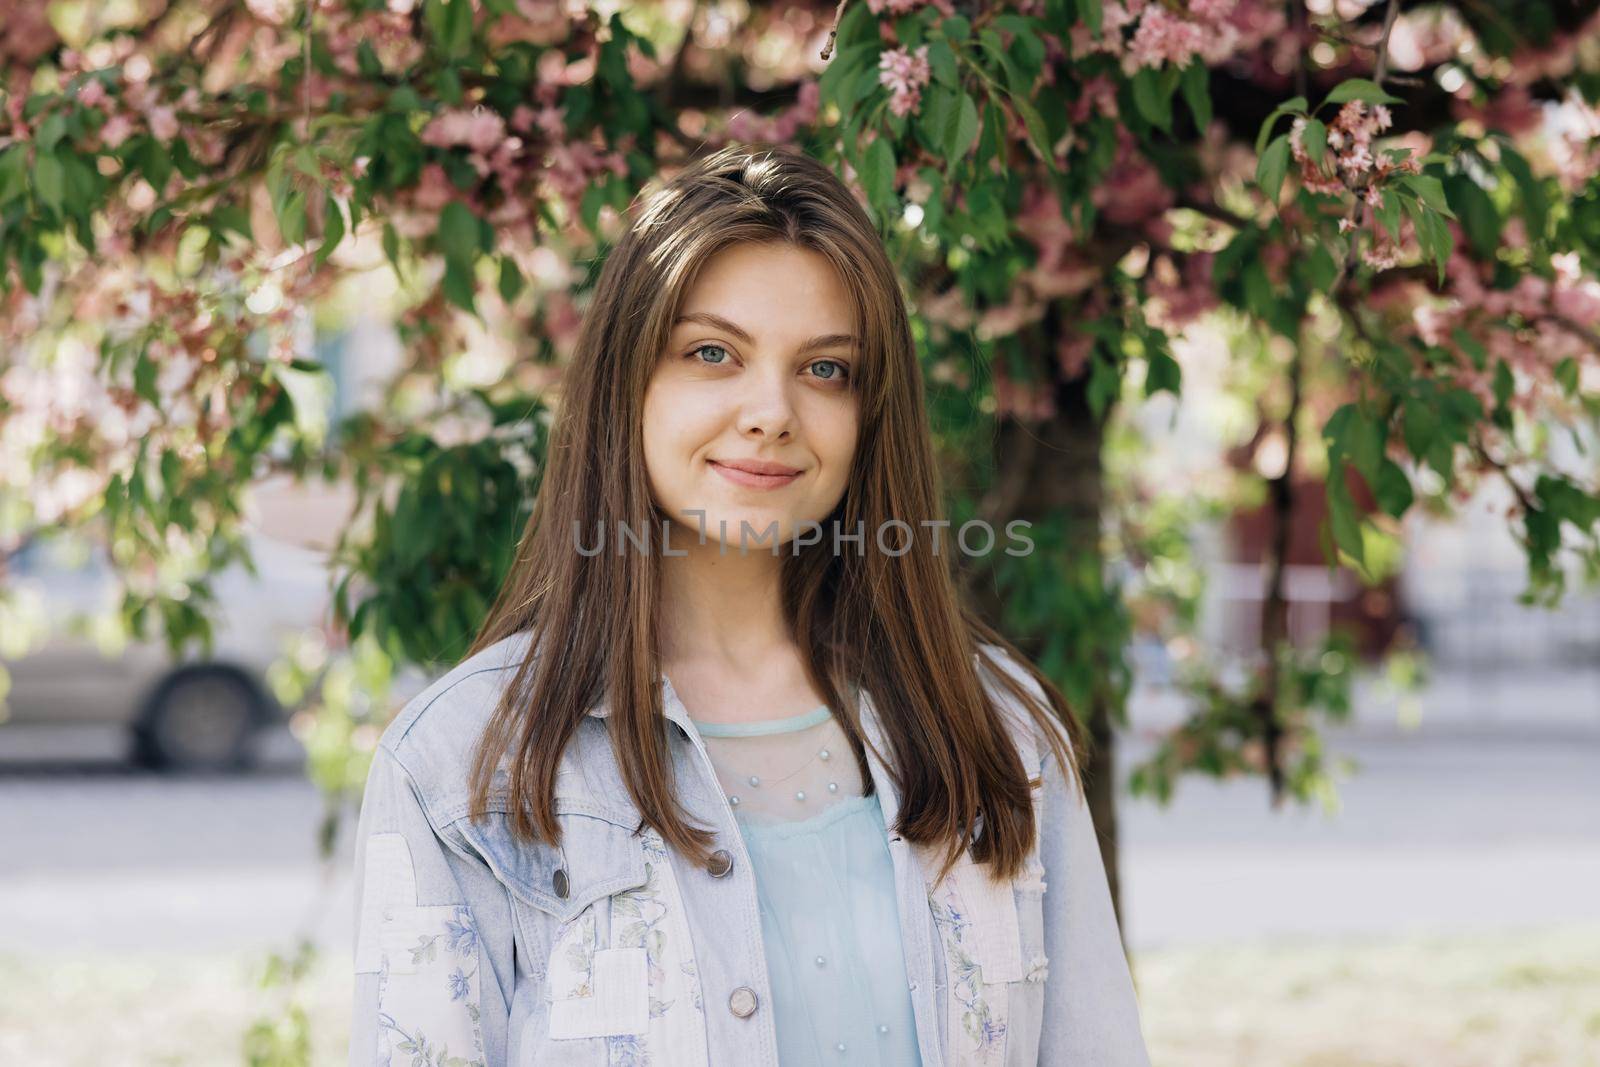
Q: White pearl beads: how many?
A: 8